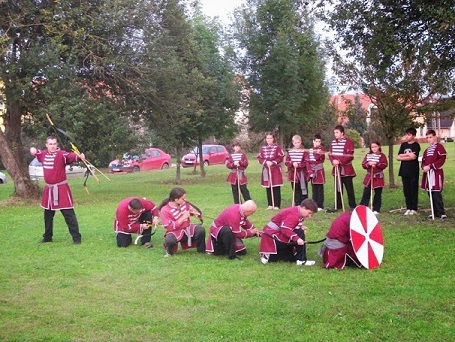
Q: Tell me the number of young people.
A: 8